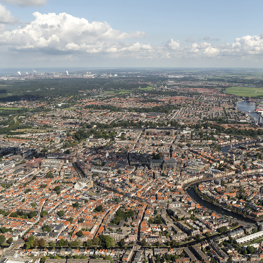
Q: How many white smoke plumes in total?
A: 4